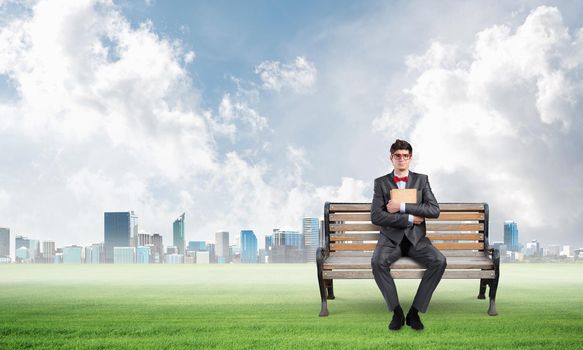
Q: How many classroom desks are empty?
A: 0